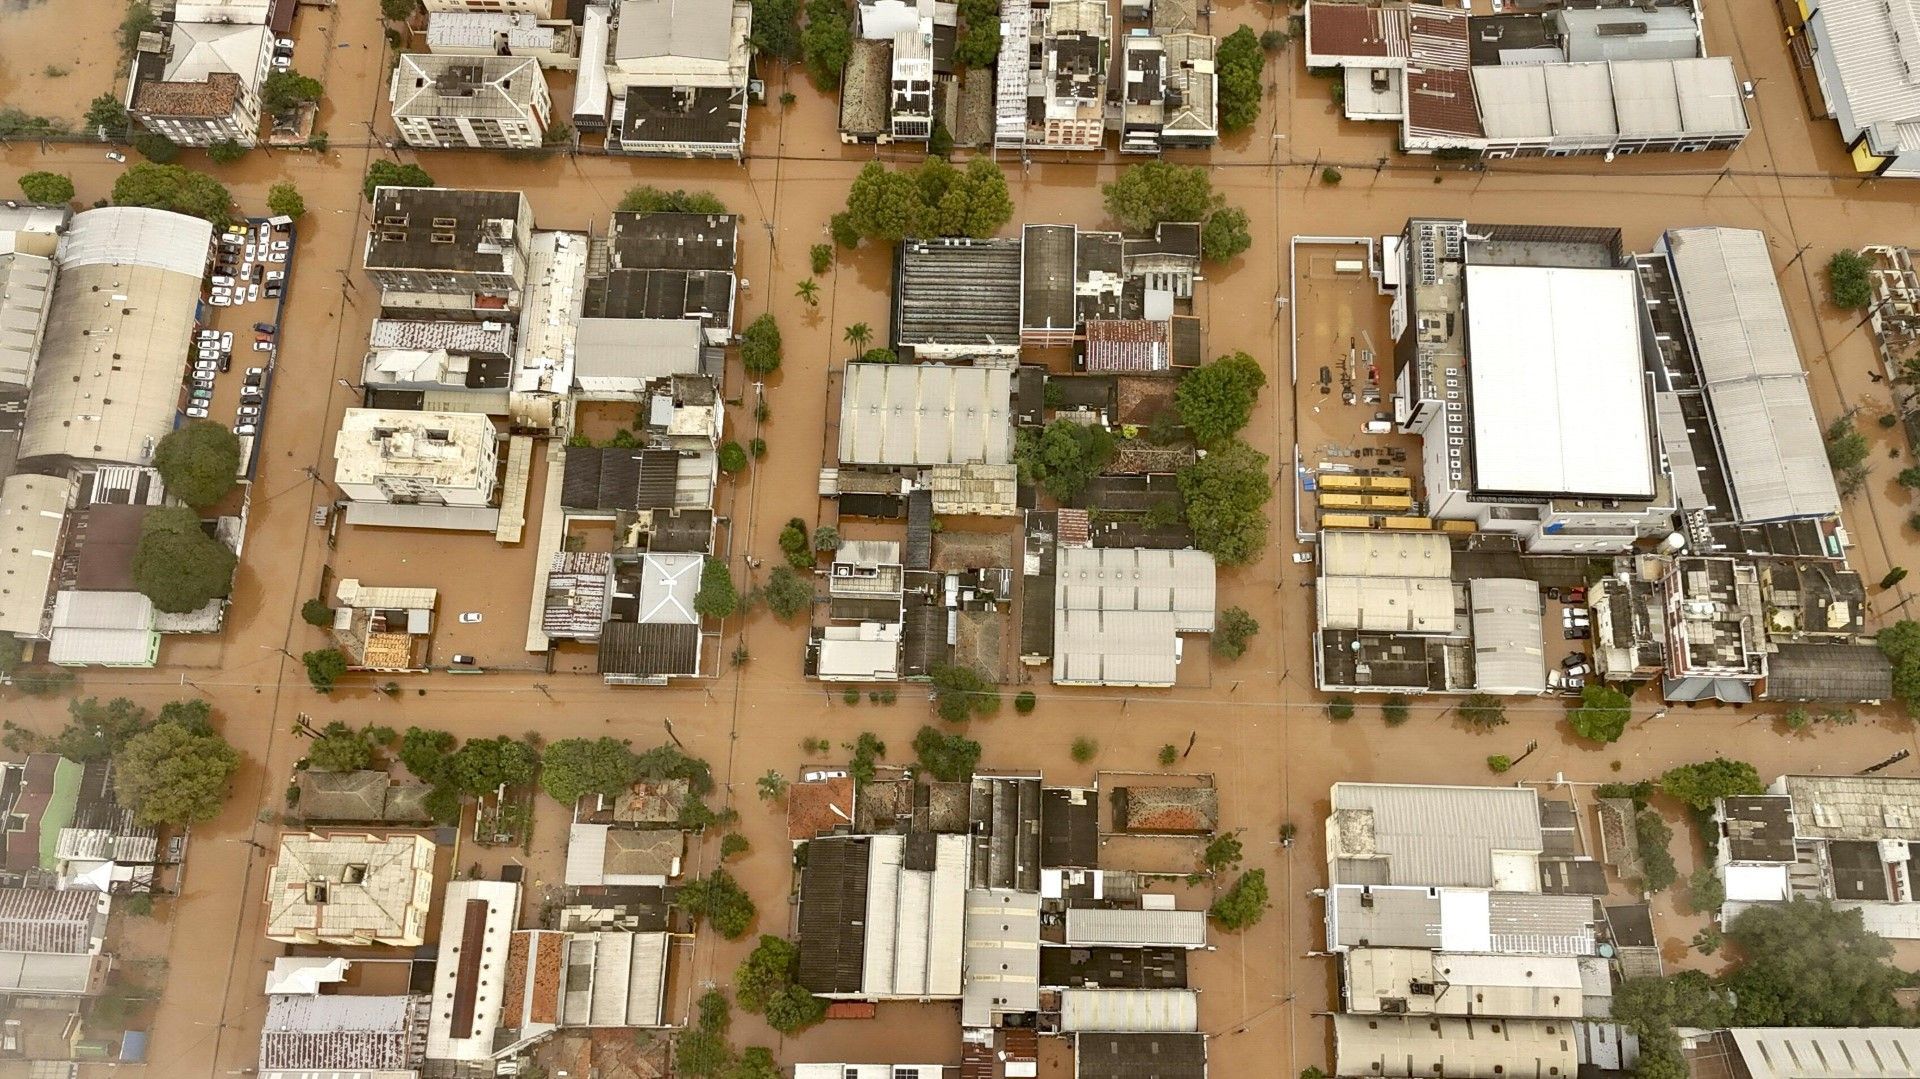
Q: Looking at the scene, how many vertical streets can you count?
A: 4